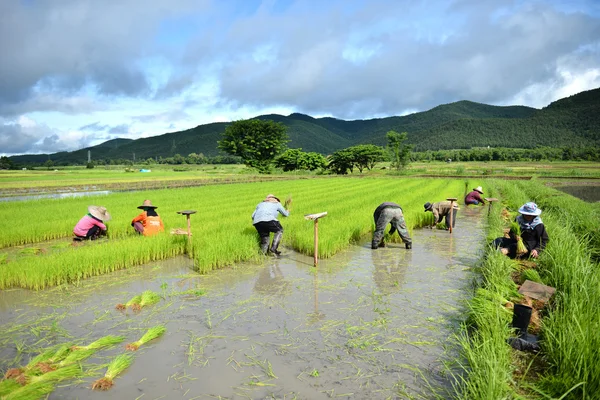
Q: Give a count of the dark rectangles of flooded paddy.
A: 1